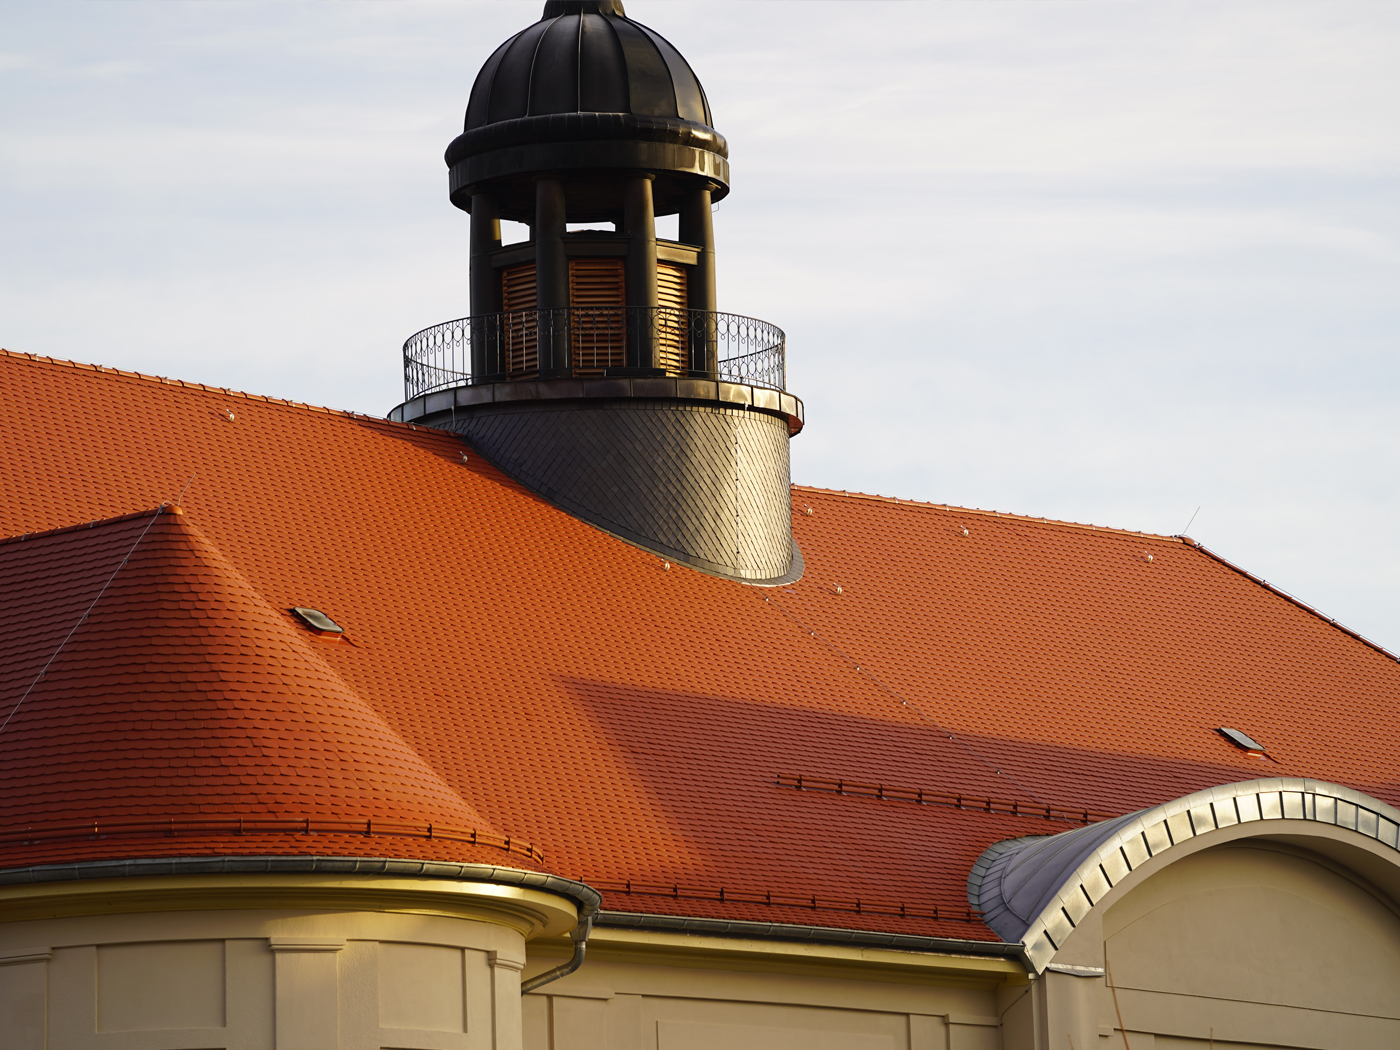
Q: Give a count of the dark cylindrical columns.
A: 4